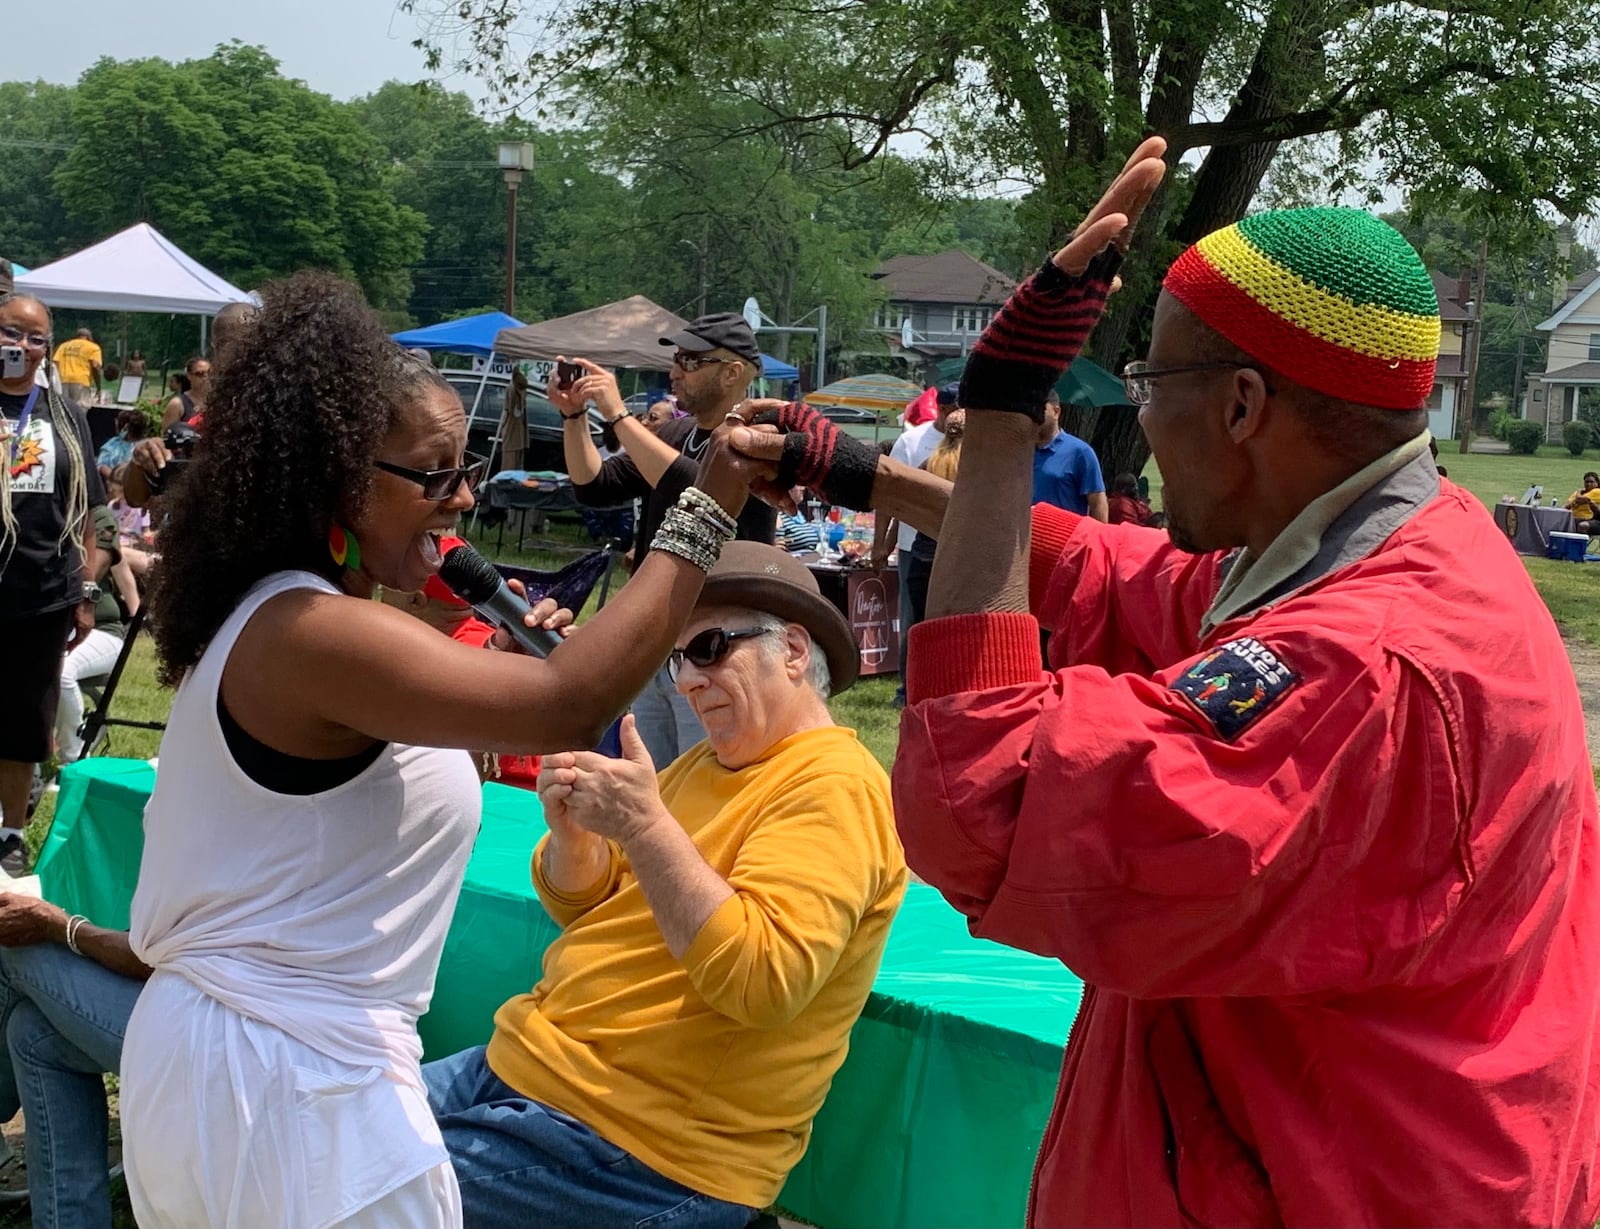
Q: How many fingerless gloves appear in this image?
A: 2